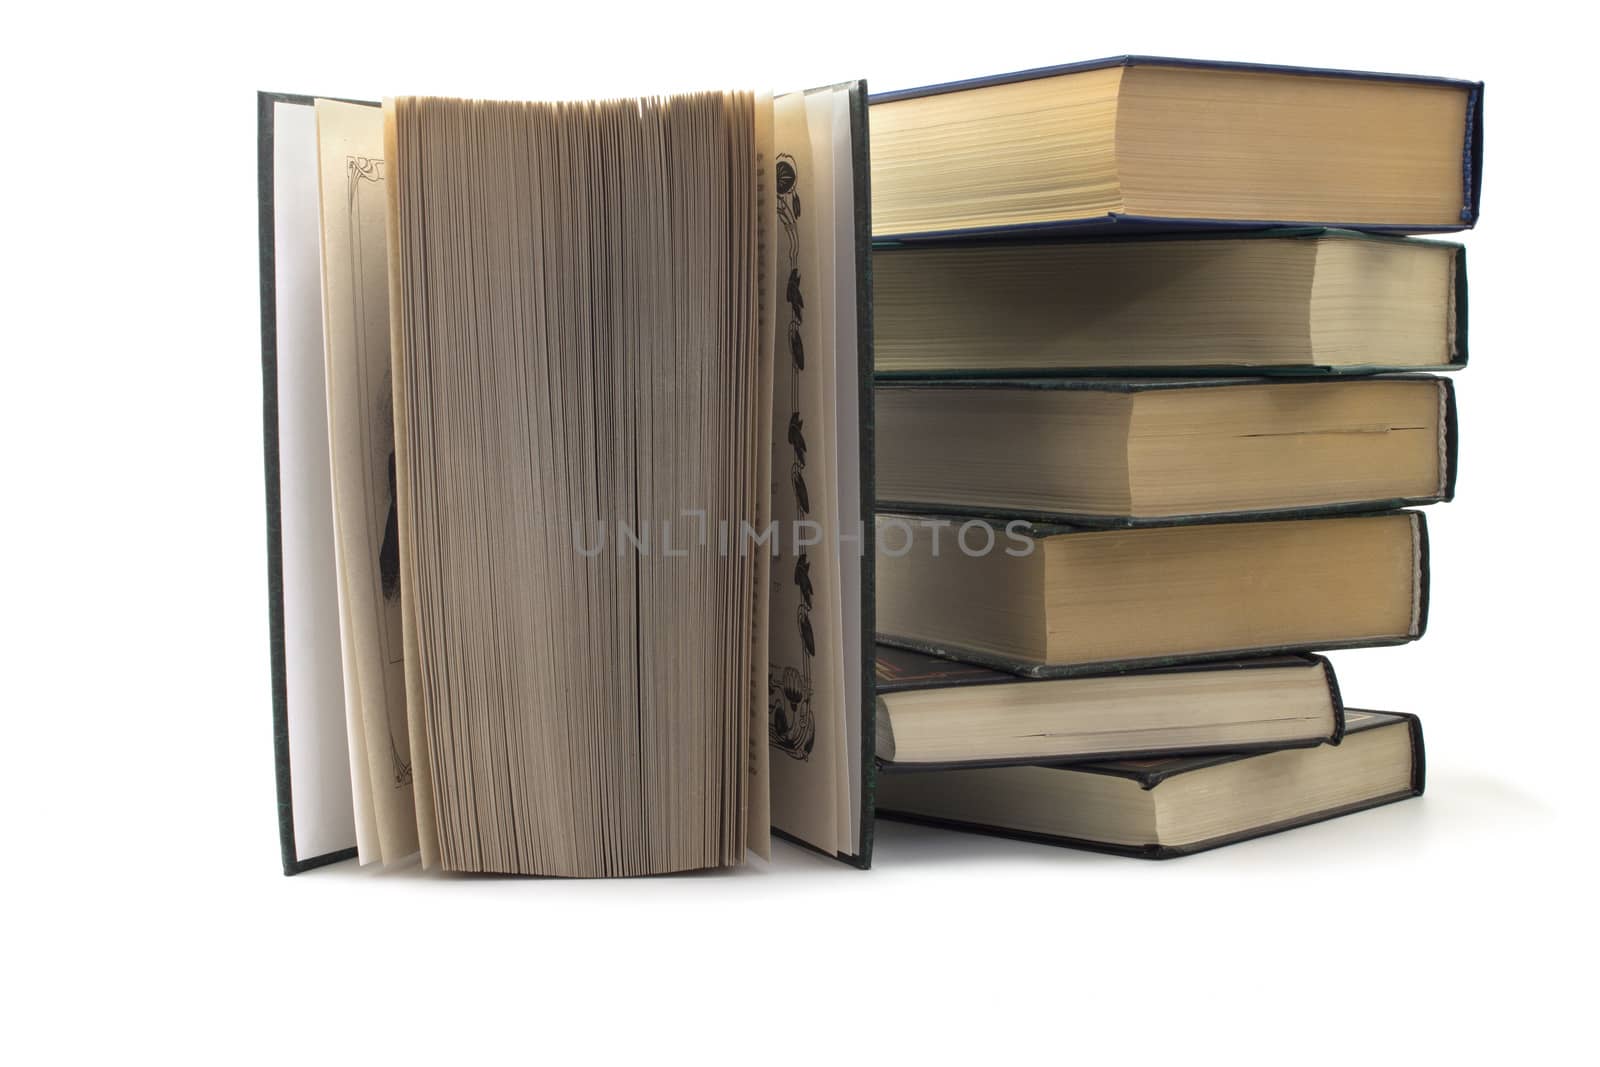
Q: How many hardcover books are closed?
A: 6